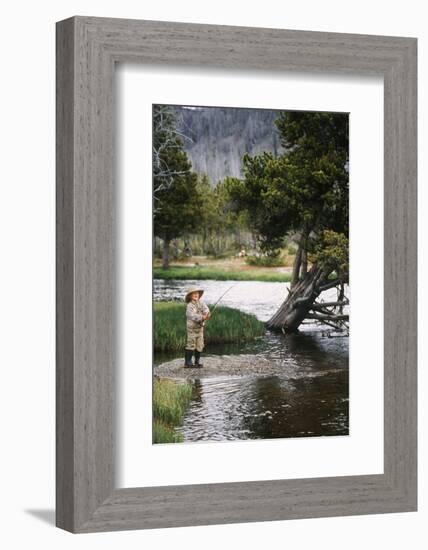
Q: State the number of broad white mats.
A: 1